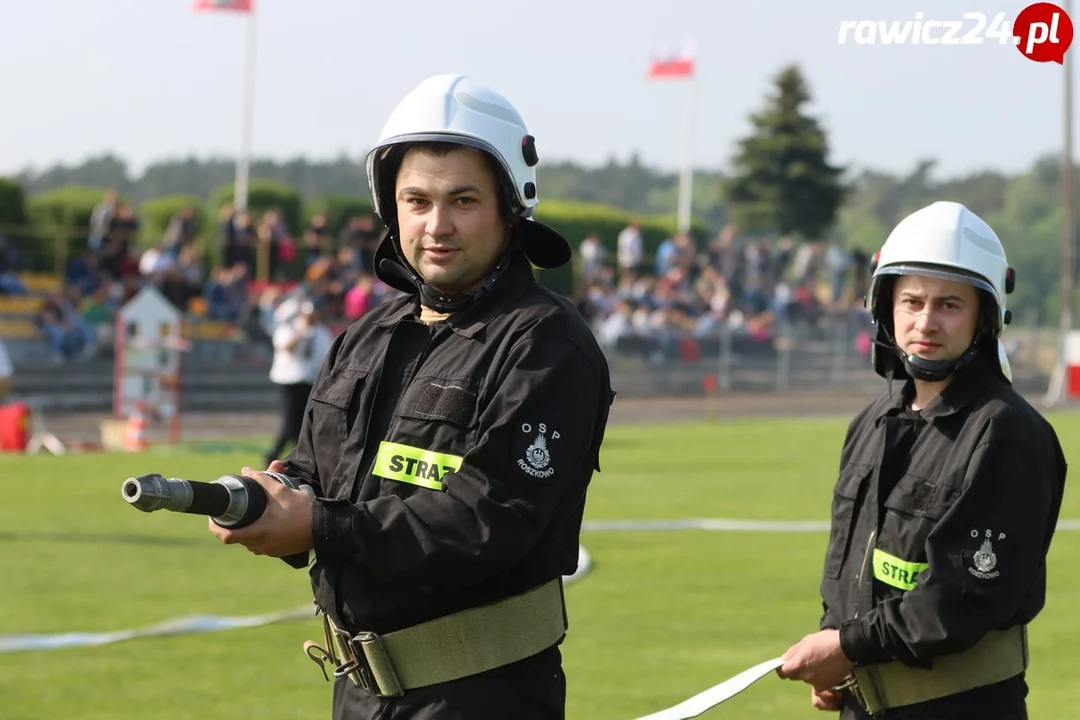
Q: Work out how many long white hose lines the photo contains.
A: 3